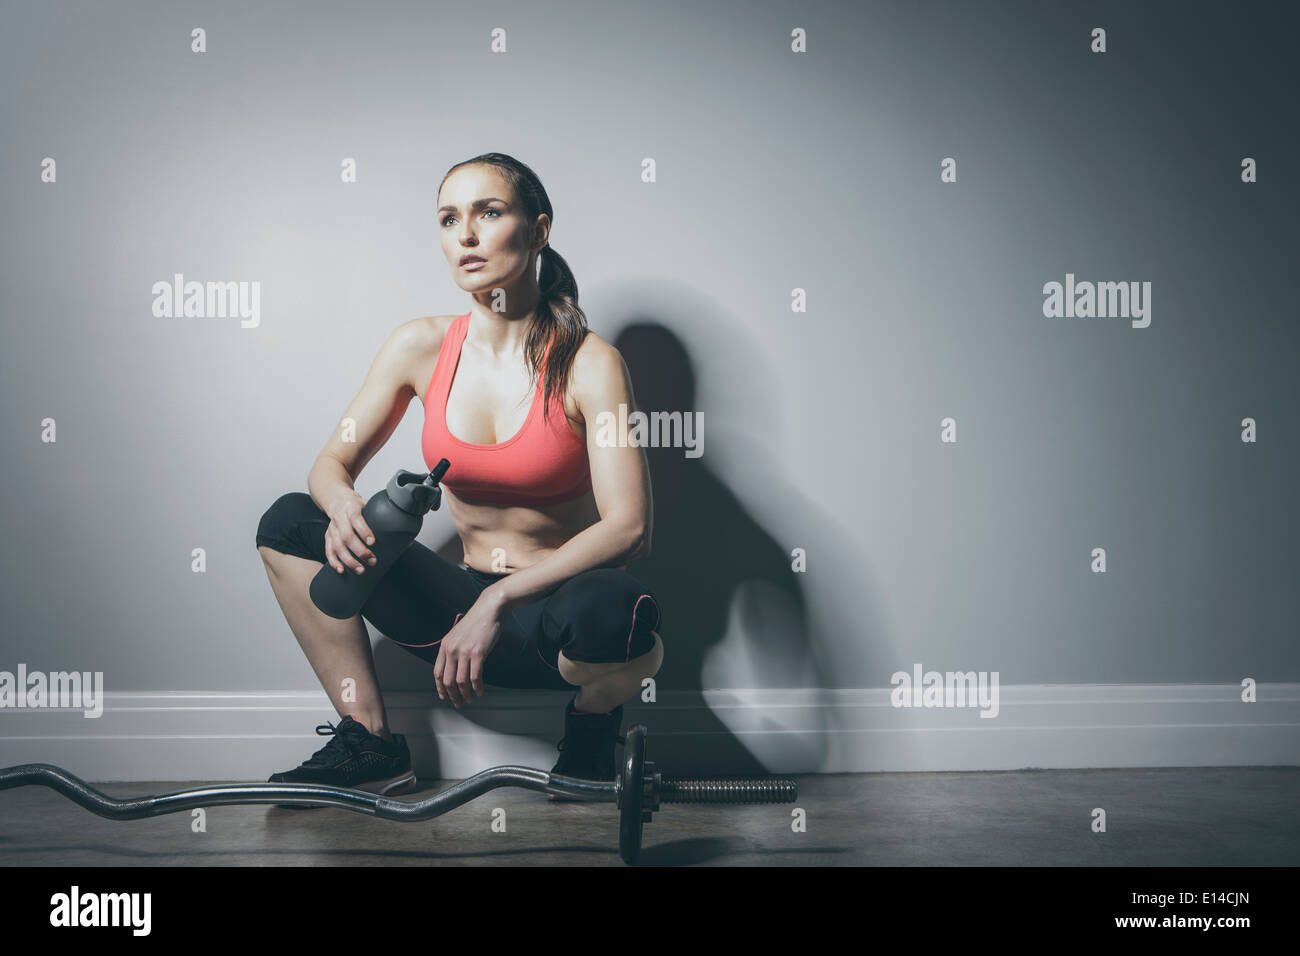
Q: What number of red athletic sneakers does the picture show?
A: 0